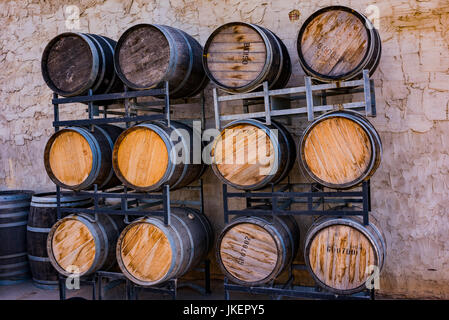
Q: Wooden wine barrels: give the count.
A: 14